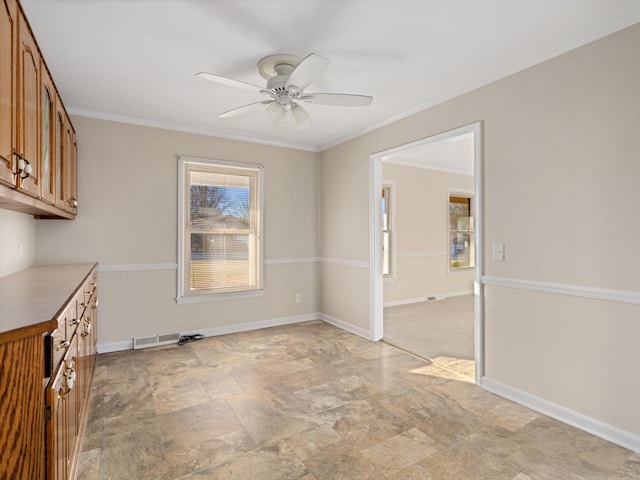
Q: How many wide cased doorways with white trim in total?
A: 1